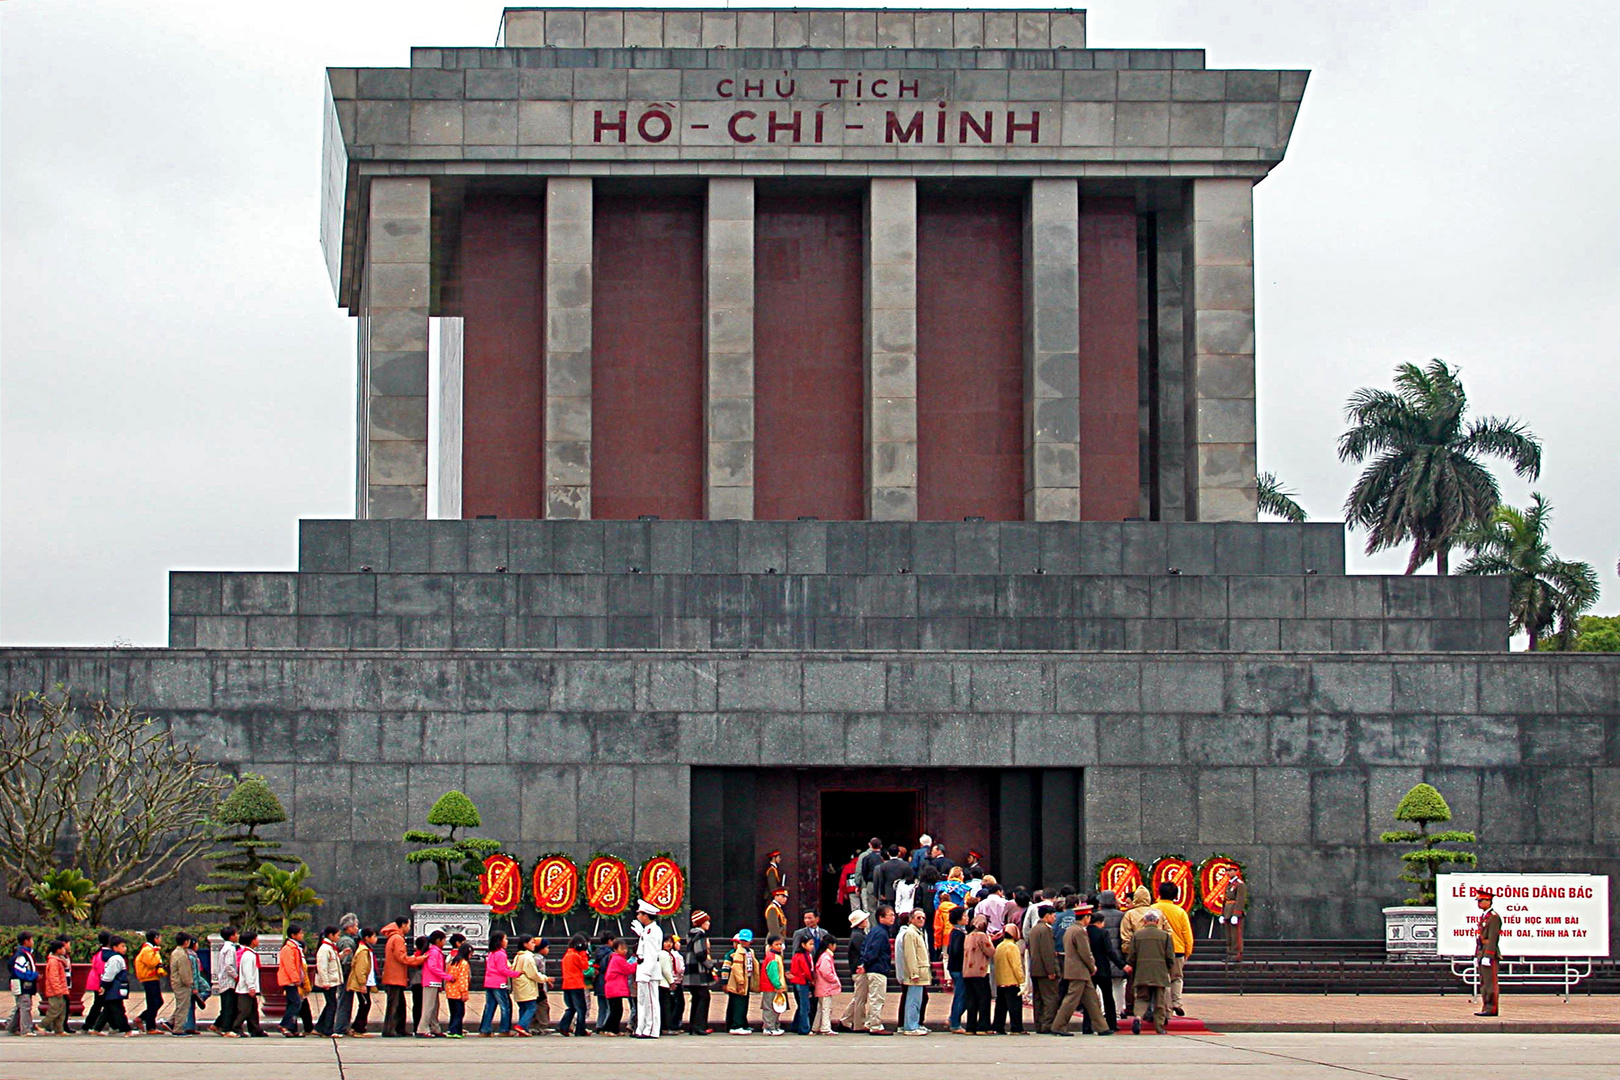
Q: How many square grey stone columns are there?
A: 6